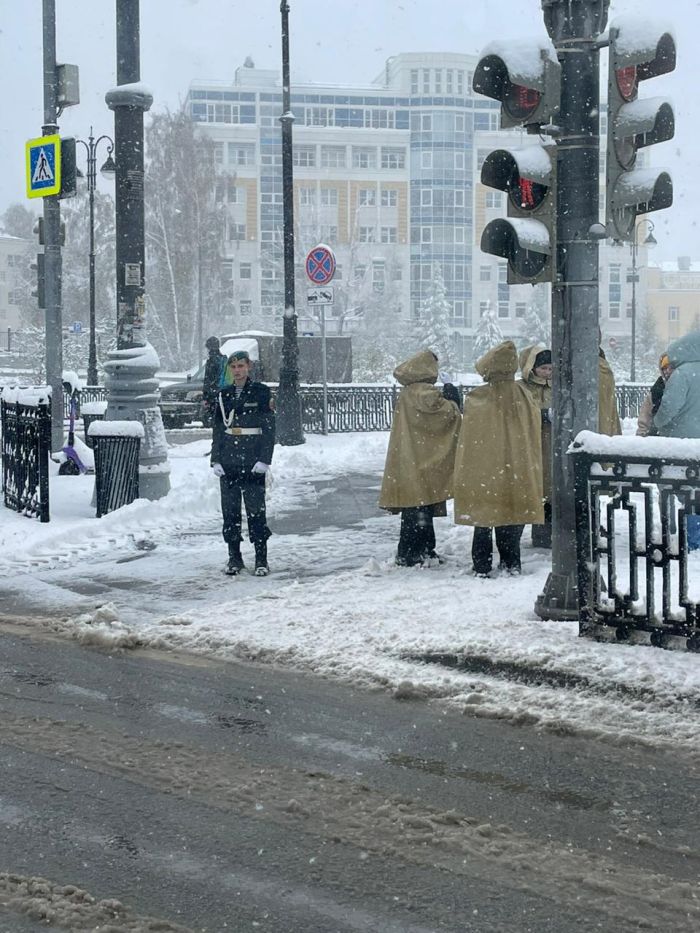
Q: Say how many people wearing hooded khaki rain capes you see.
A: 4